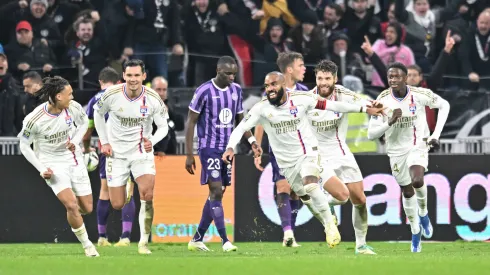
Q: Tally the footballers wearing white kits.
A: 5